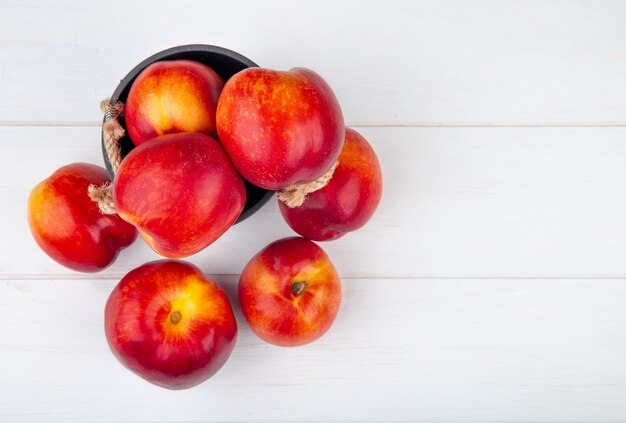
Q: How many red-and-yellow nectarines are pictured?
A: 7